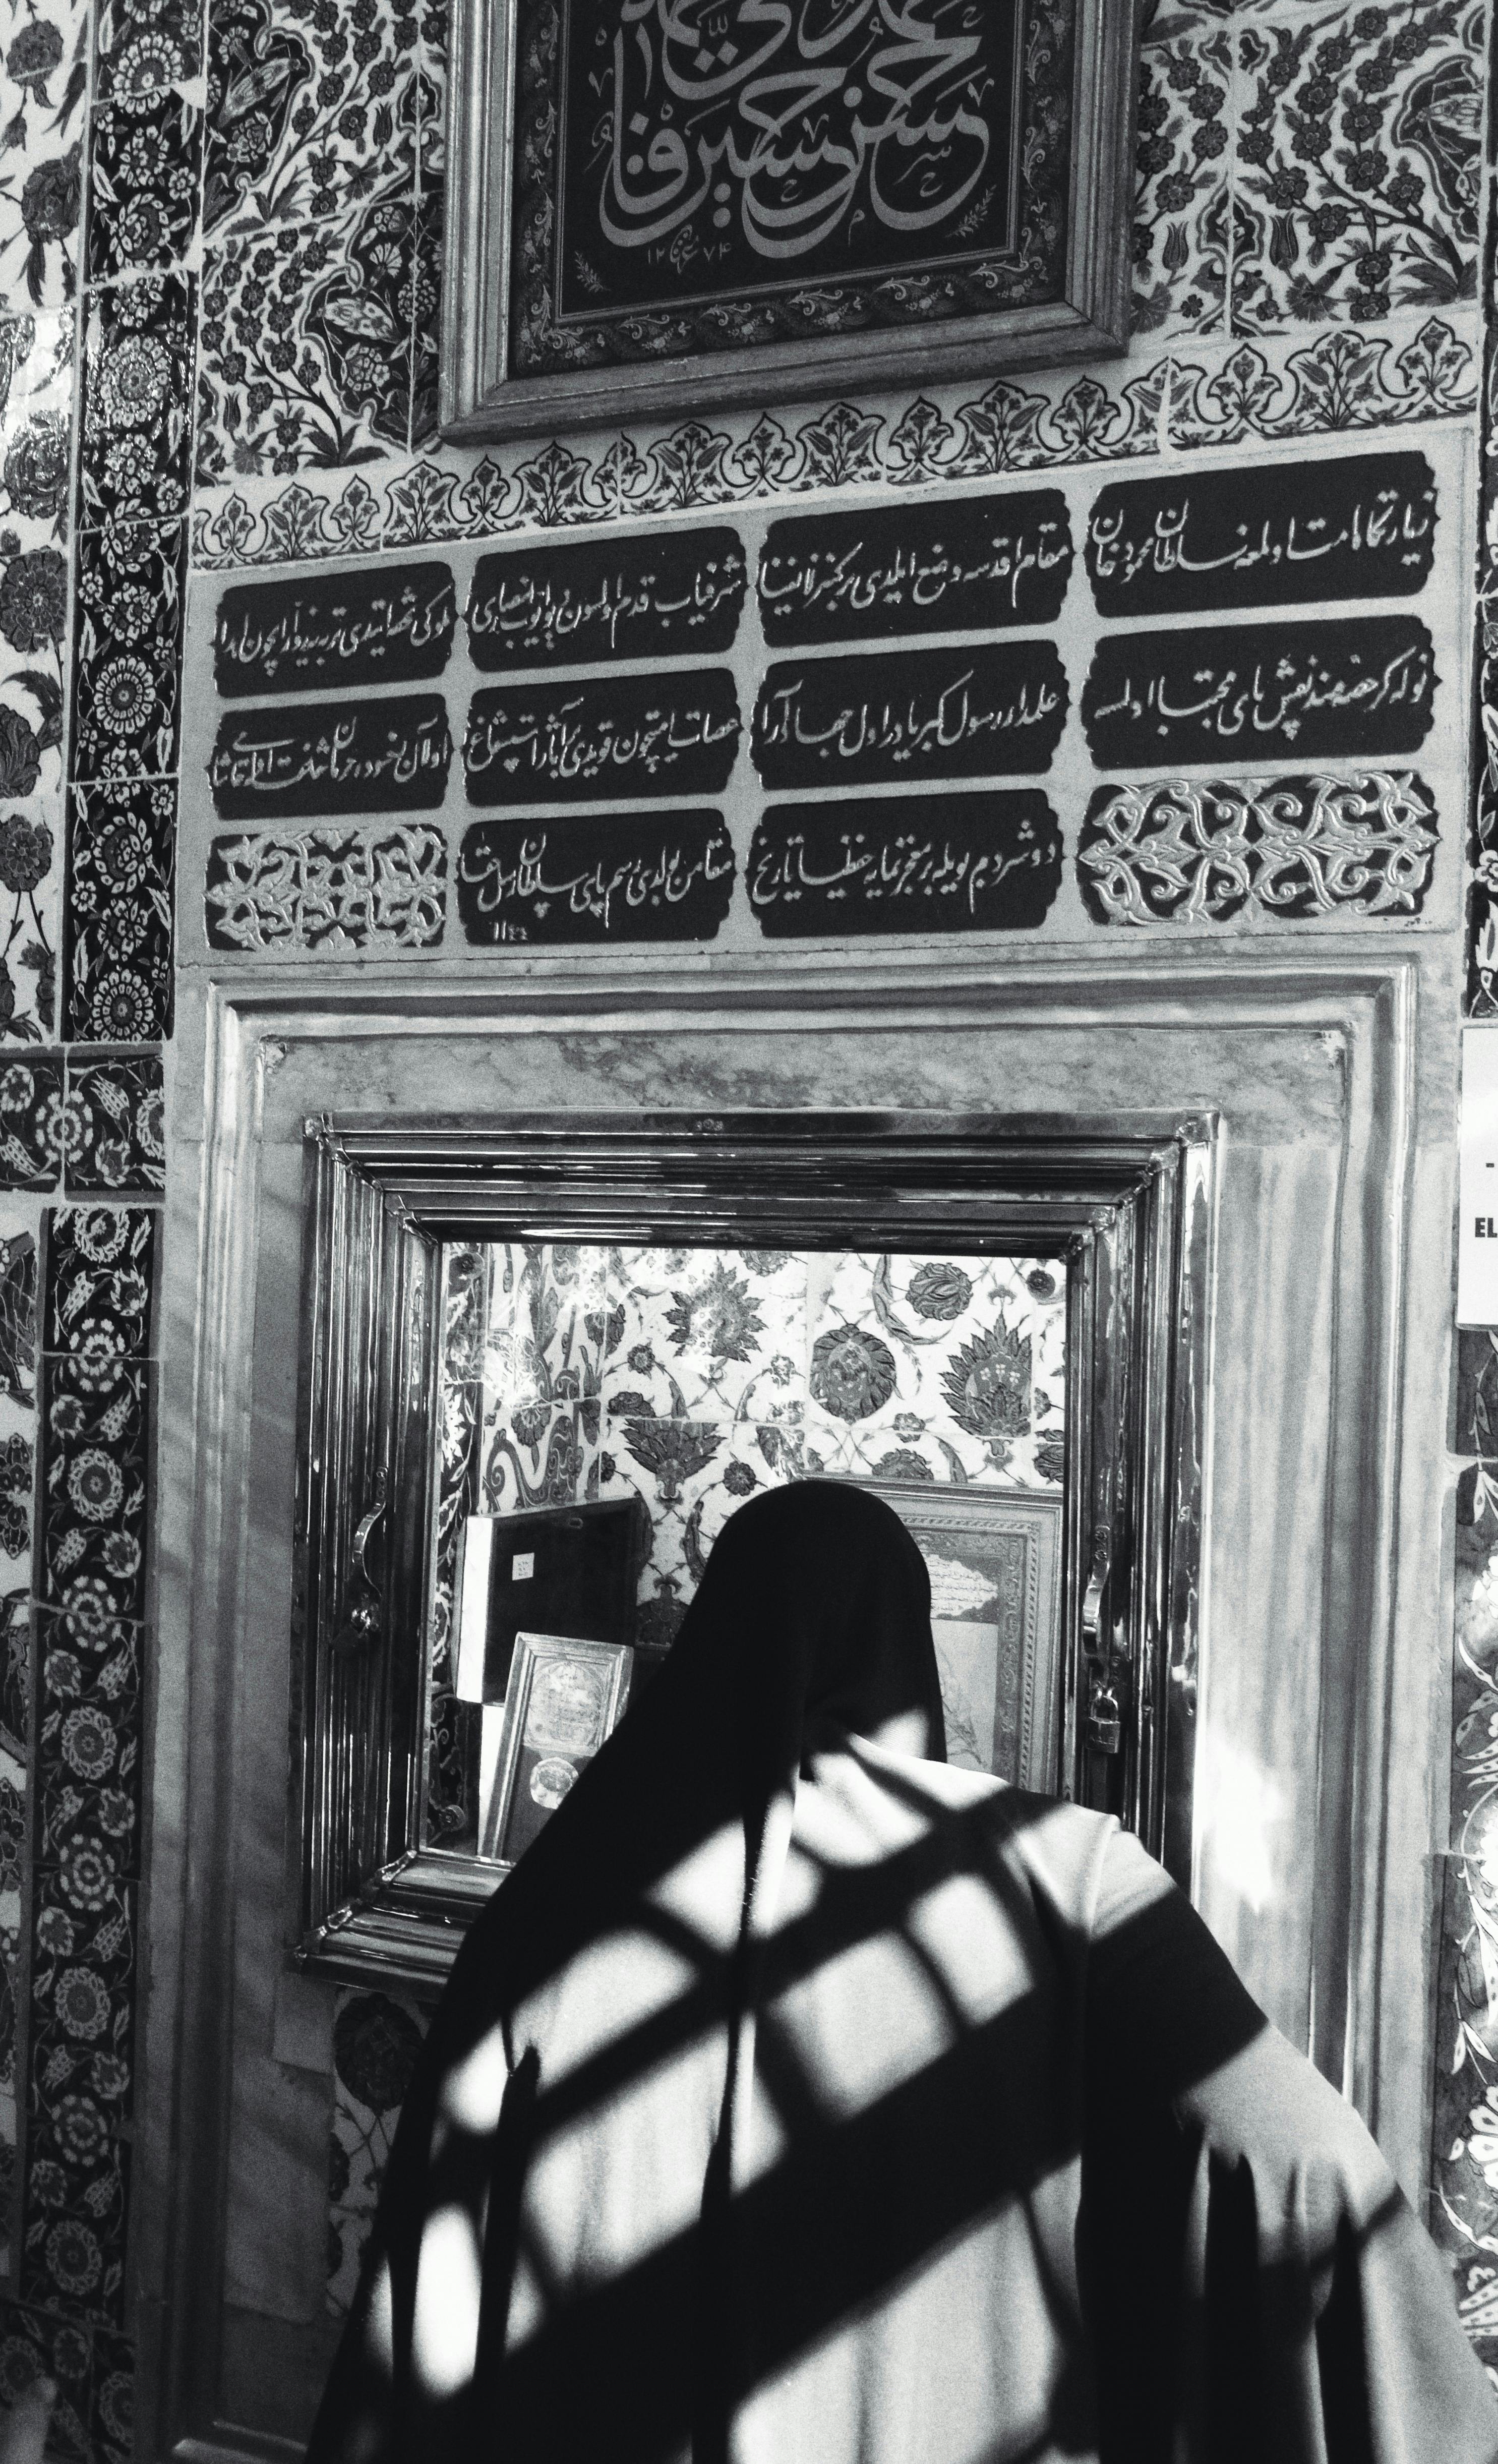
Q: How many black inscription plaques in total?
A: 10